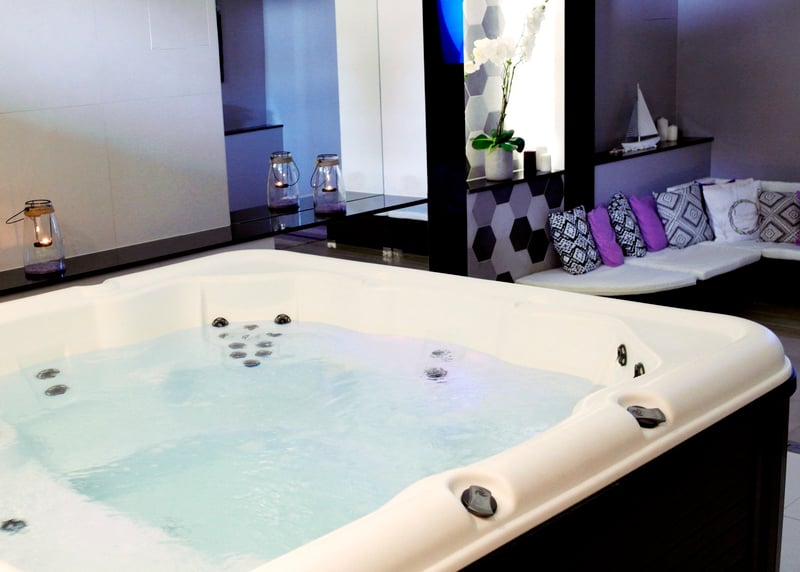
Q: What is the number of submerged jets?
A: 14